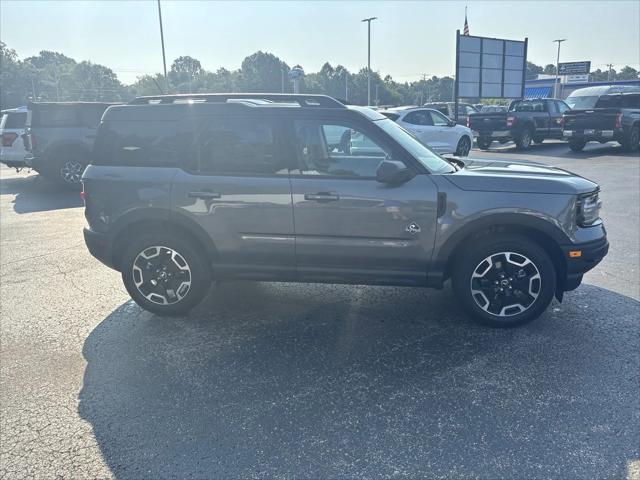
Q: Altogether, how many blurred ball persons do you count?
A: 0